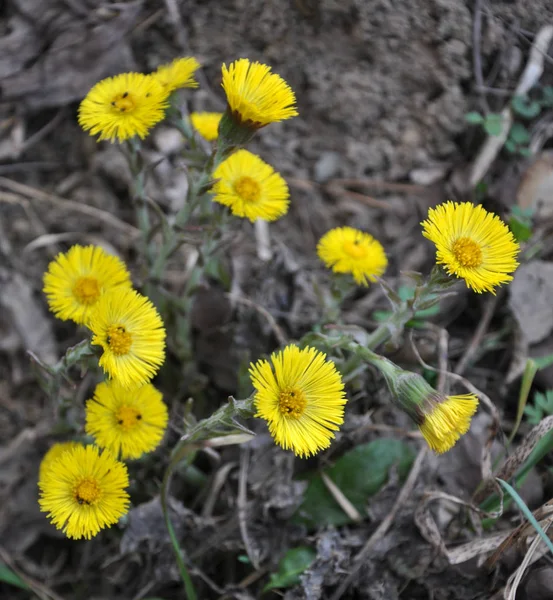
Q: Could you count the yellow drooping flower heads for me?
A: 1